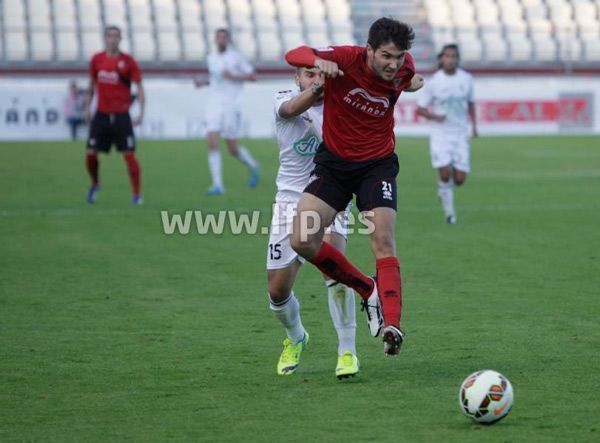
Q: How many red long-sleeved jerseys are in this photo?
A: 1